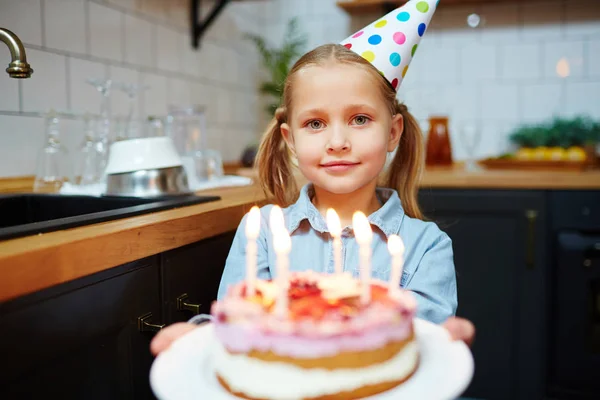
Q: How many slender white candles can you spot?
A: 6